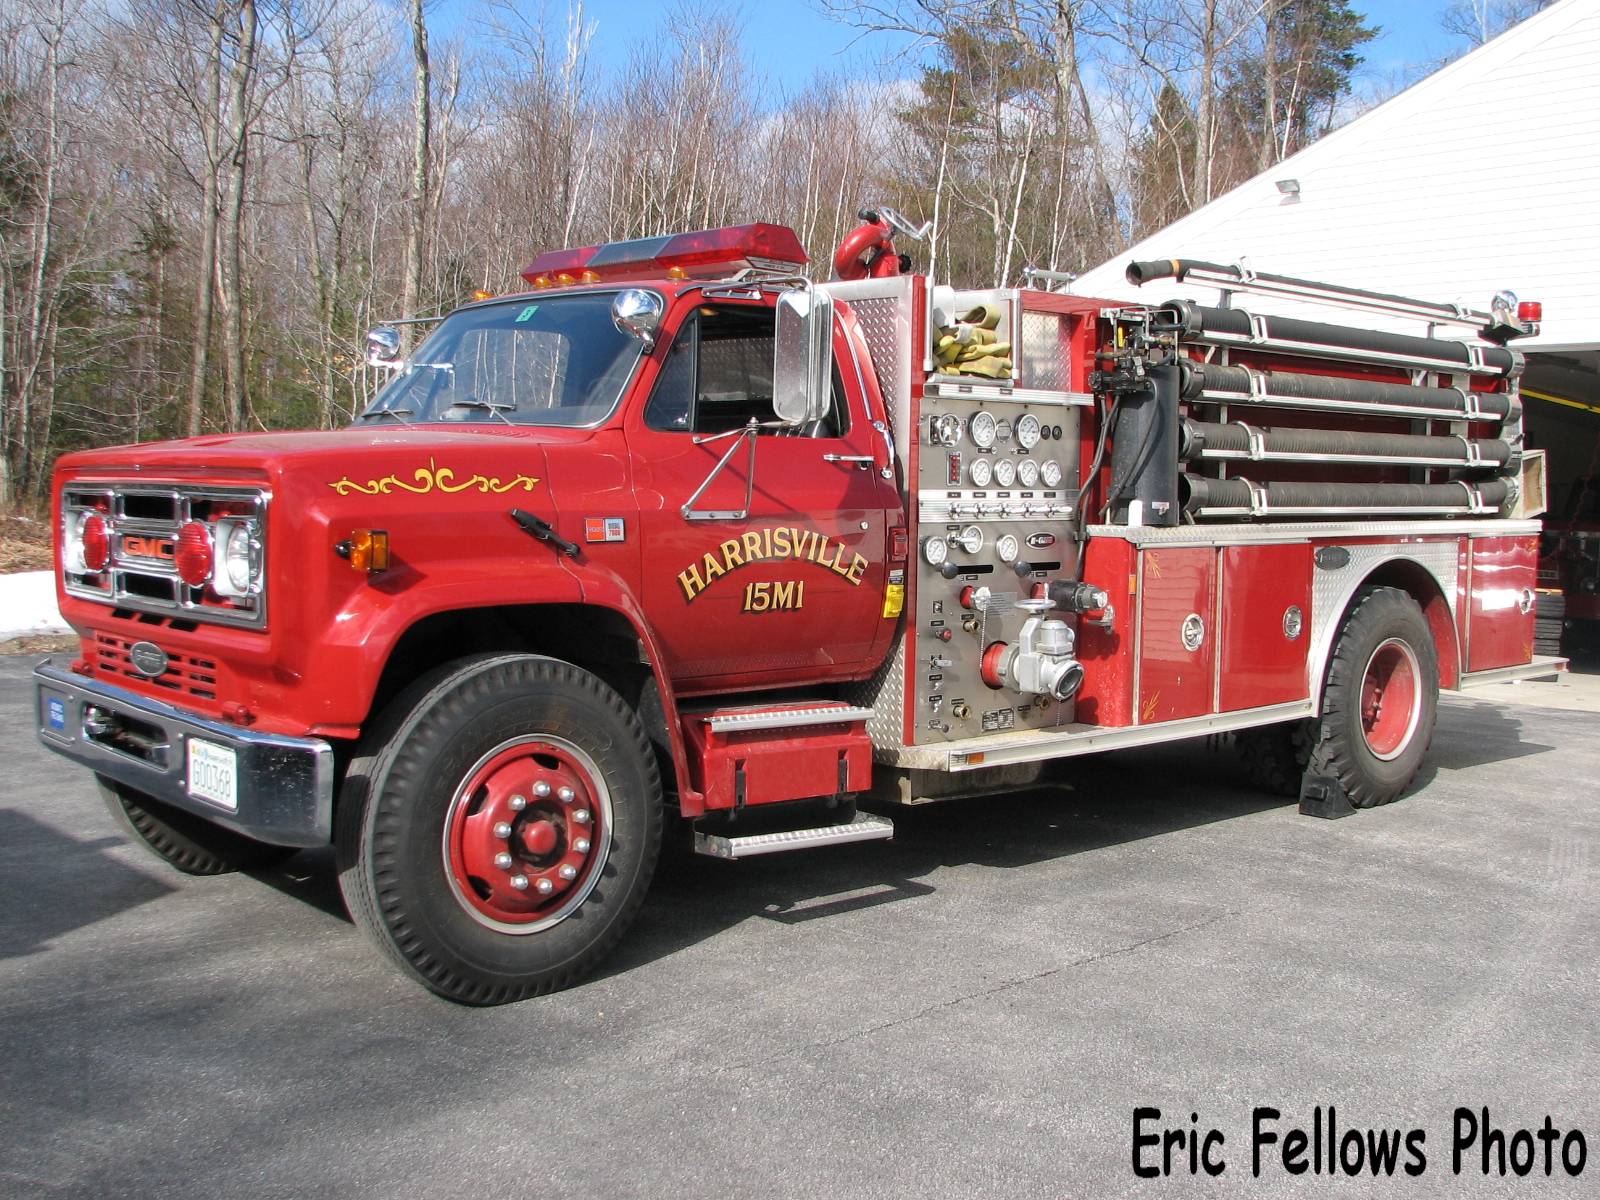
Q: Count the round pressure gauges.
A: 9